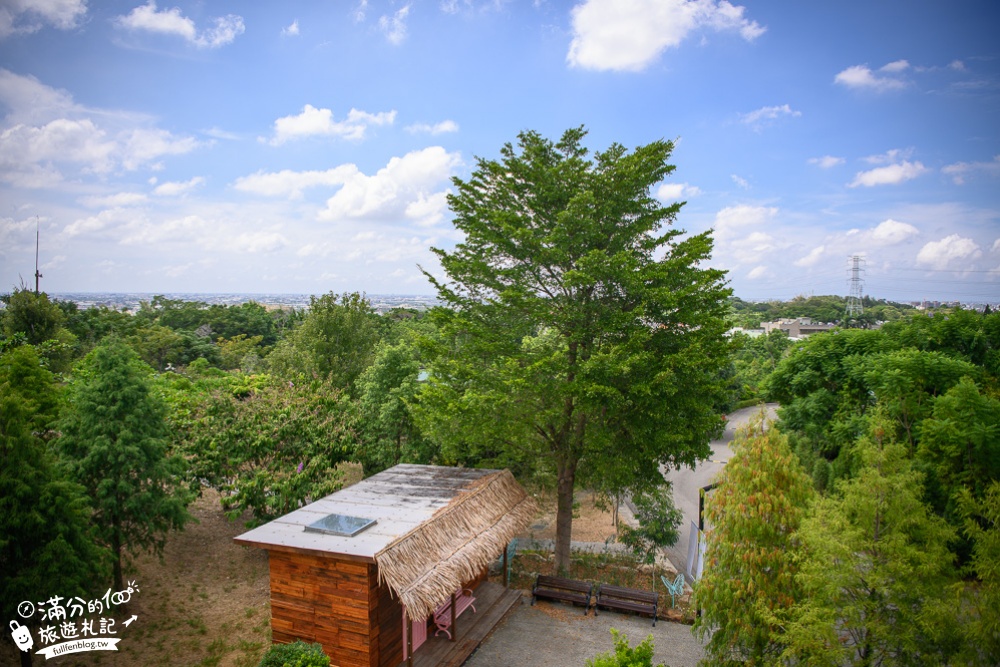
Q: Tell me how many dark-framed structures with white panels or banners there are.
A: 1